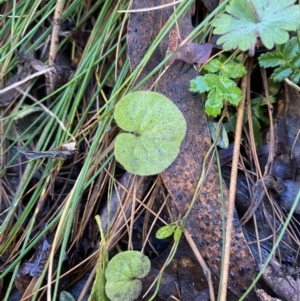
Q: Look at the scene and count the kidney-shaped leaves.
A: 2